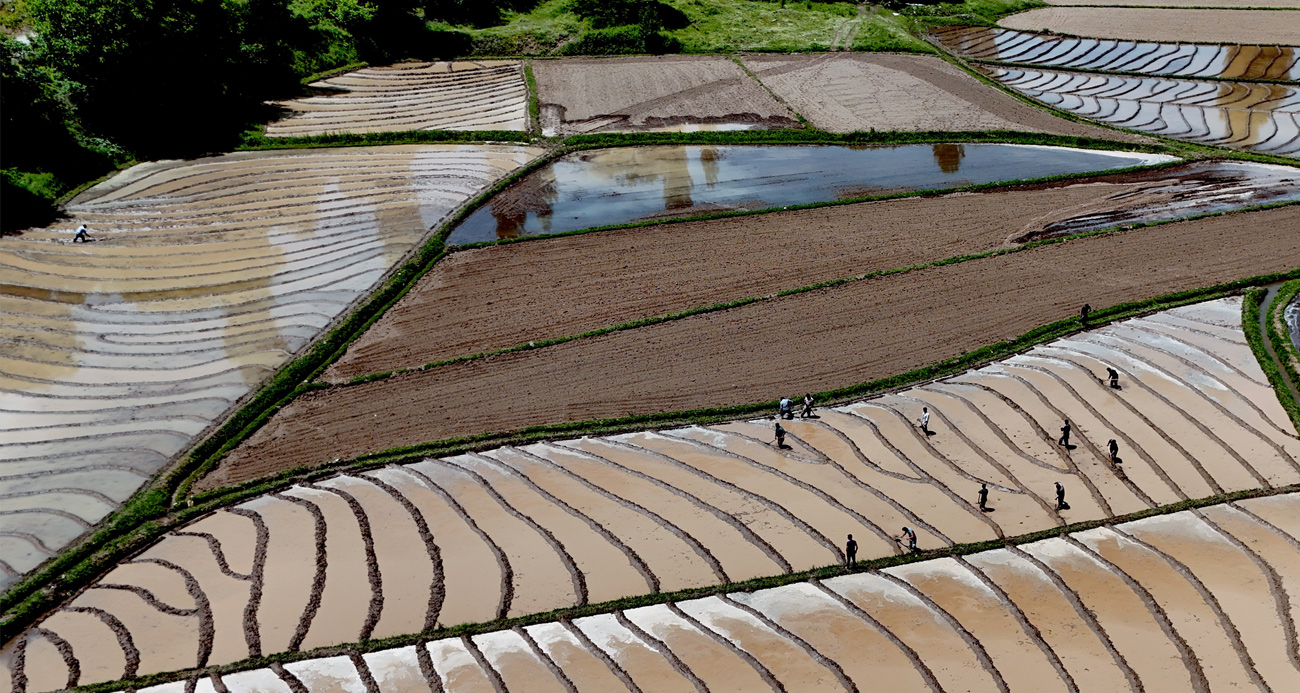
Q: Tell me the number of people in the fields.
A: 13